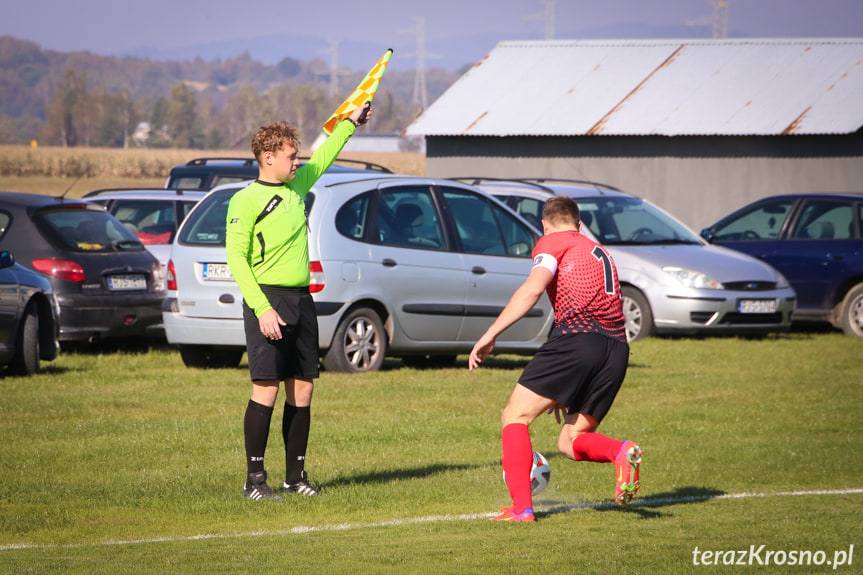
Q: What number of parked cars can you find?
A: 7